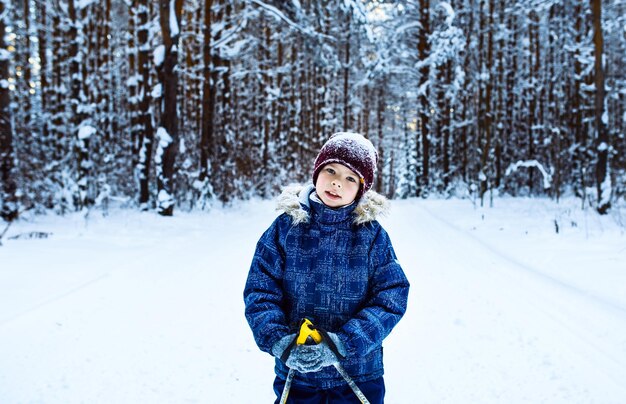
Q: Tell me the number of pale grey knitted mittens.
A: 2